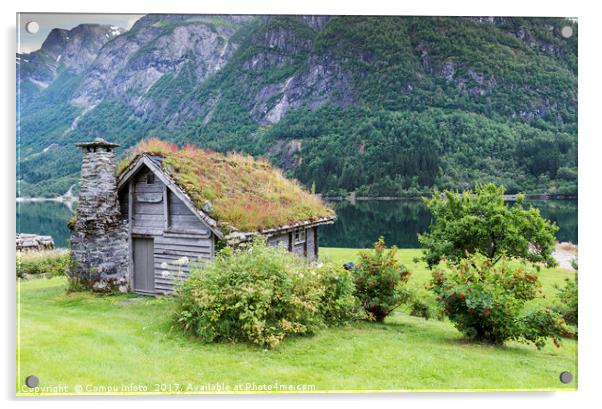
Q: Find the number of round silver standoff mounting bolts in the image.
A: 4